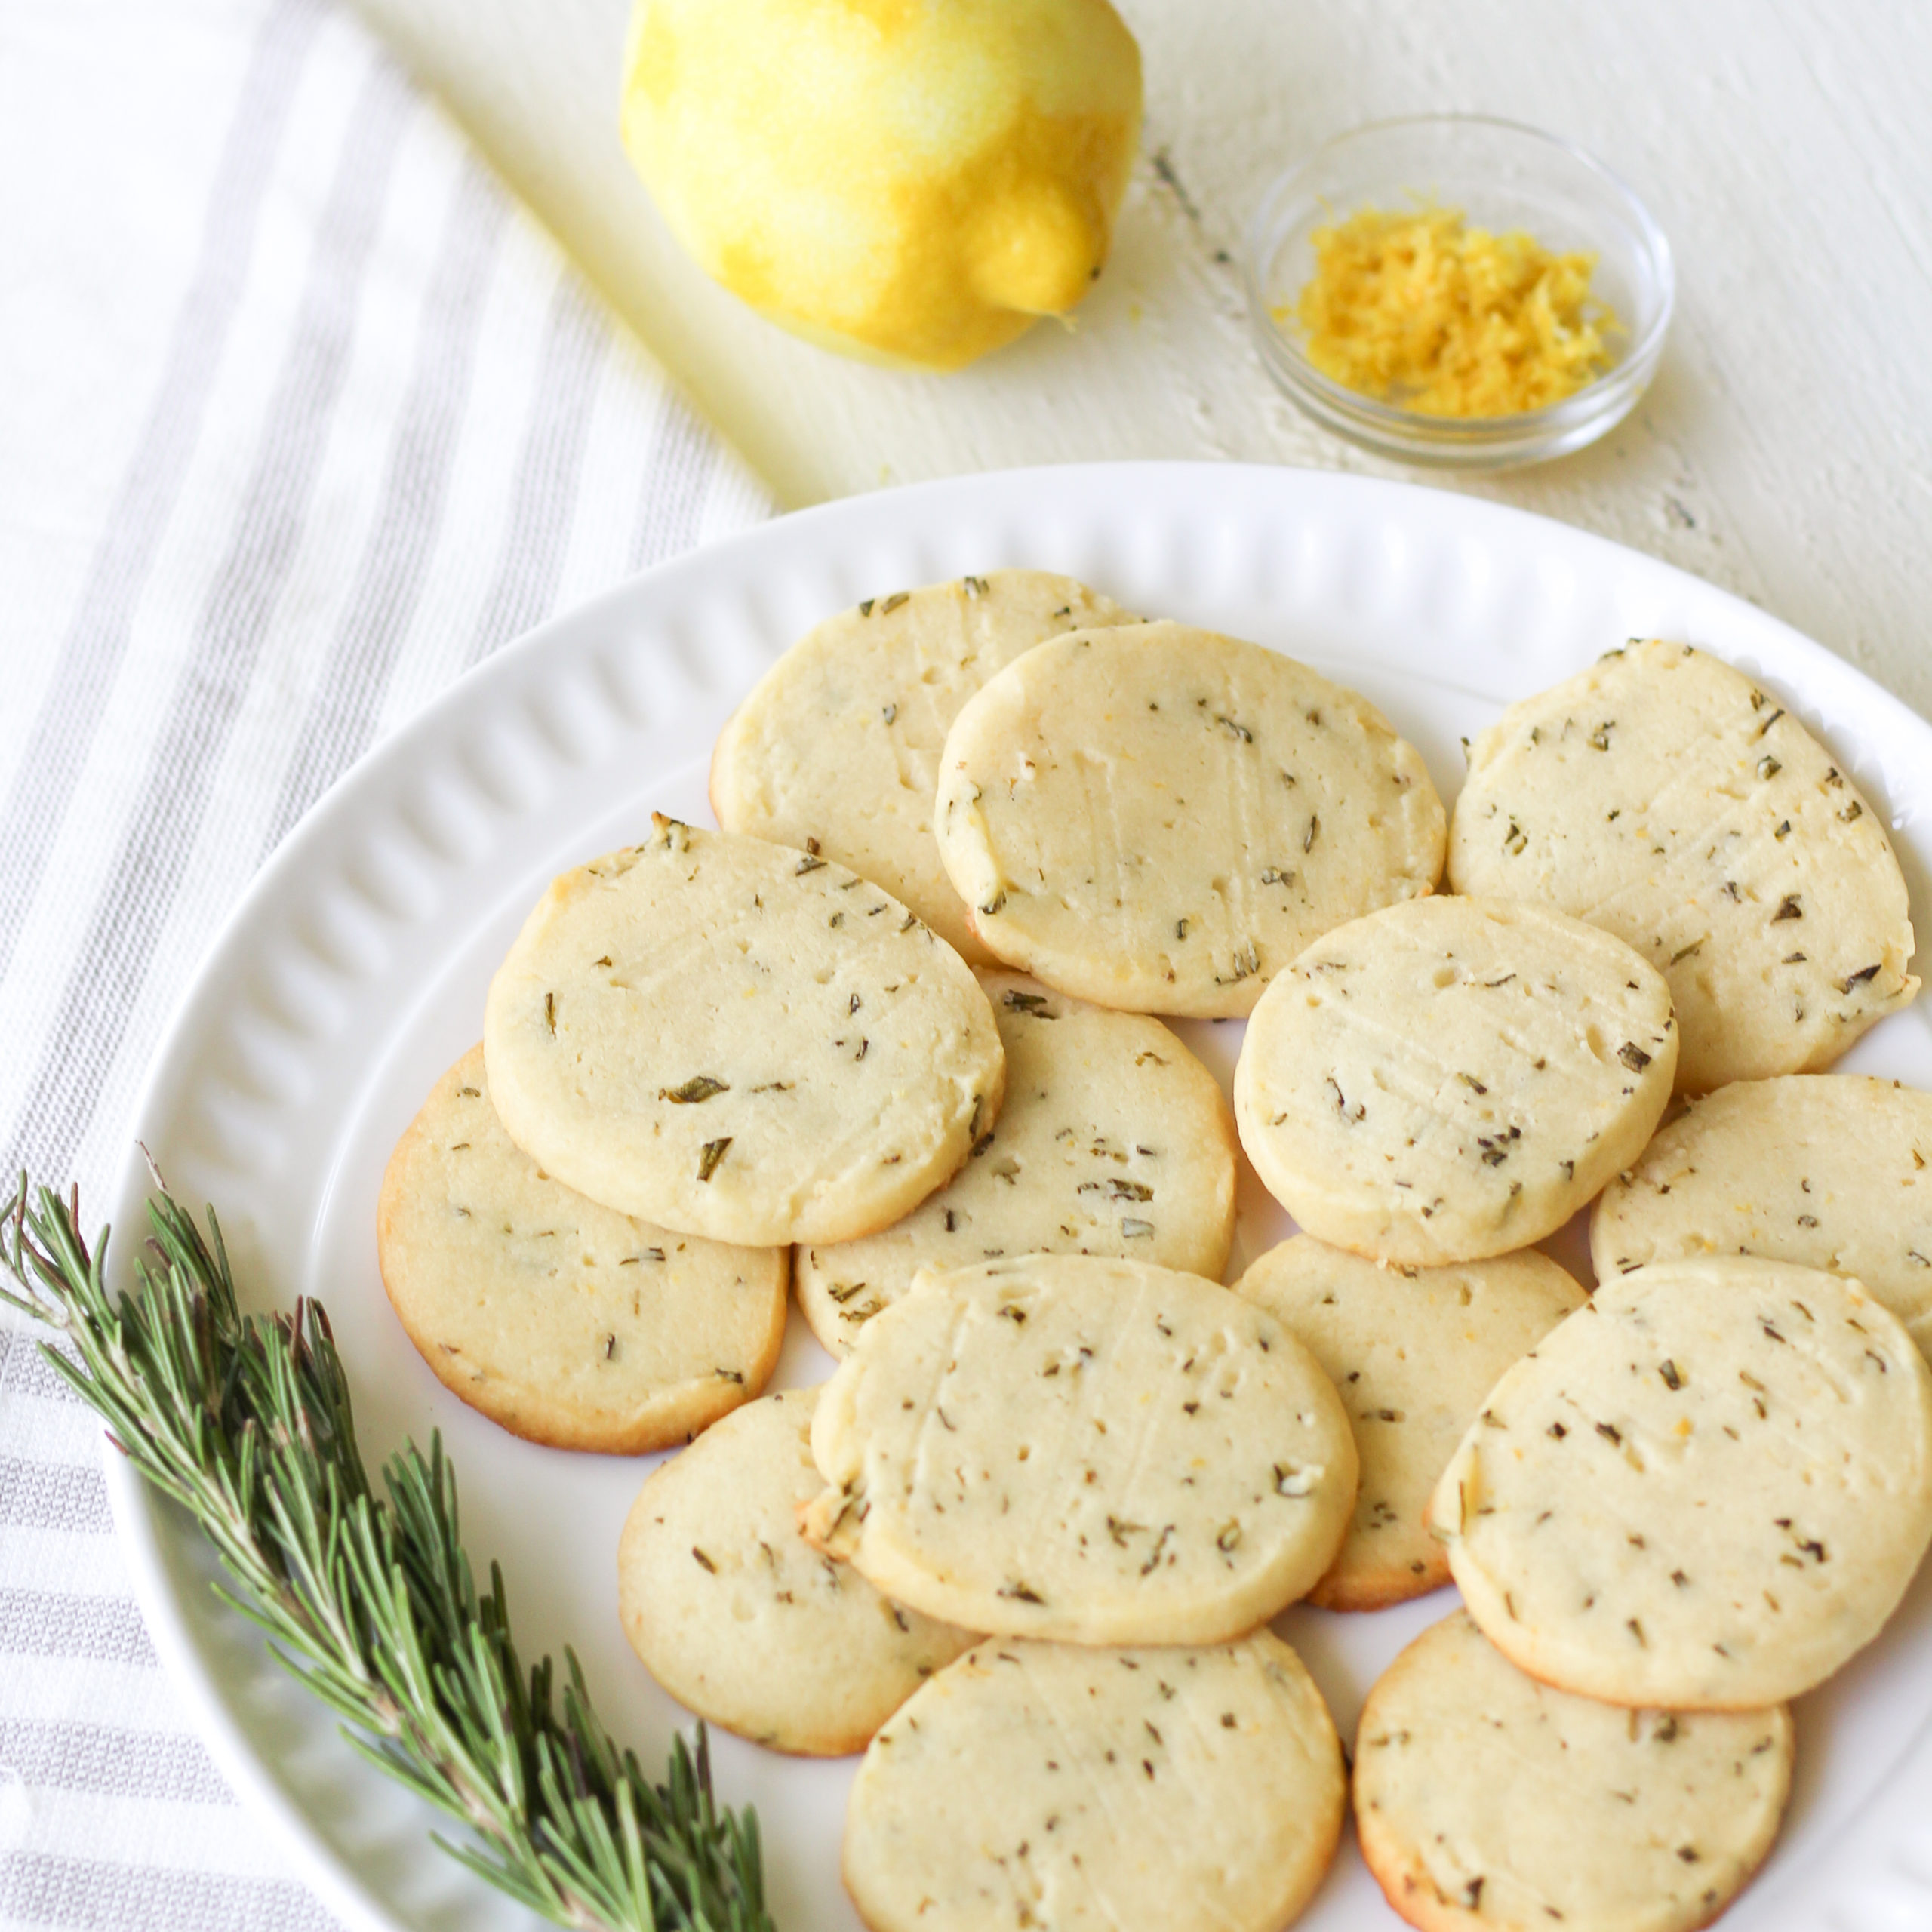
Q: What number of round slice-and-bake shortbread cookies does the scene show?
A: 14